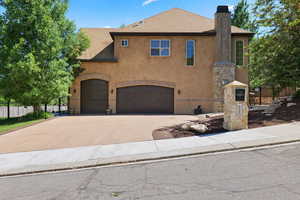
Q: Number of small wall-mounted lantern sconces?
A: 3